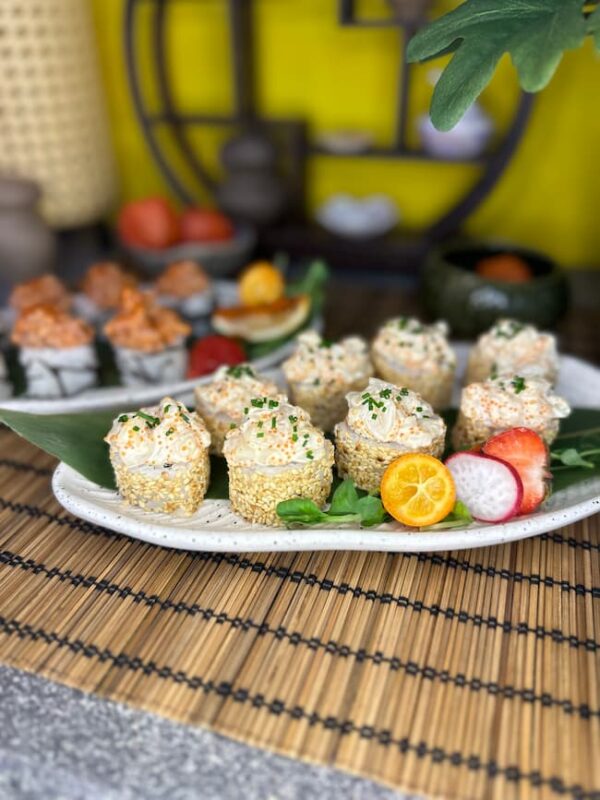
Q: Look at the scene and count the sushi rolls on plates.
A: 13